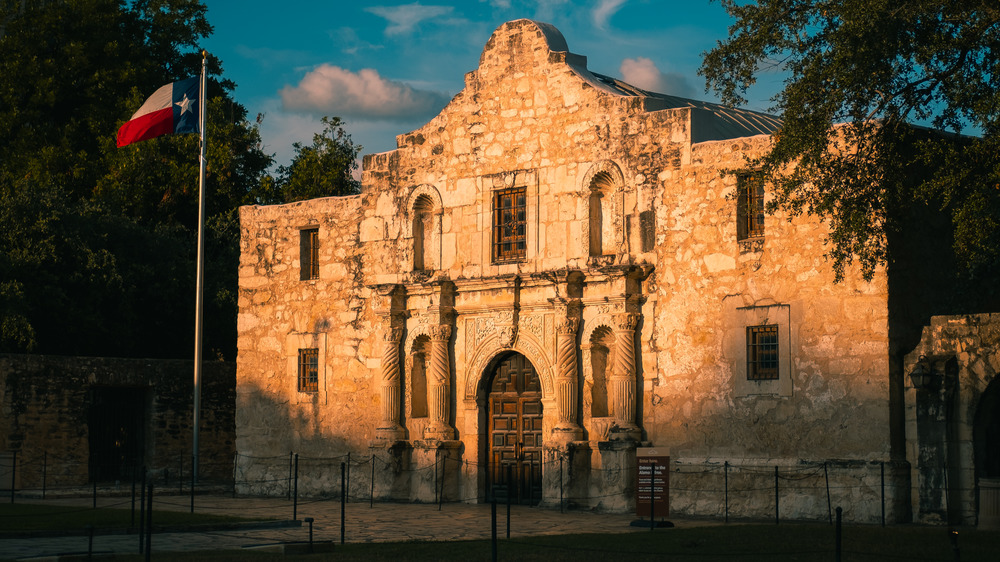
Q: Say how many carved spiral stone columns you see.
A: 4